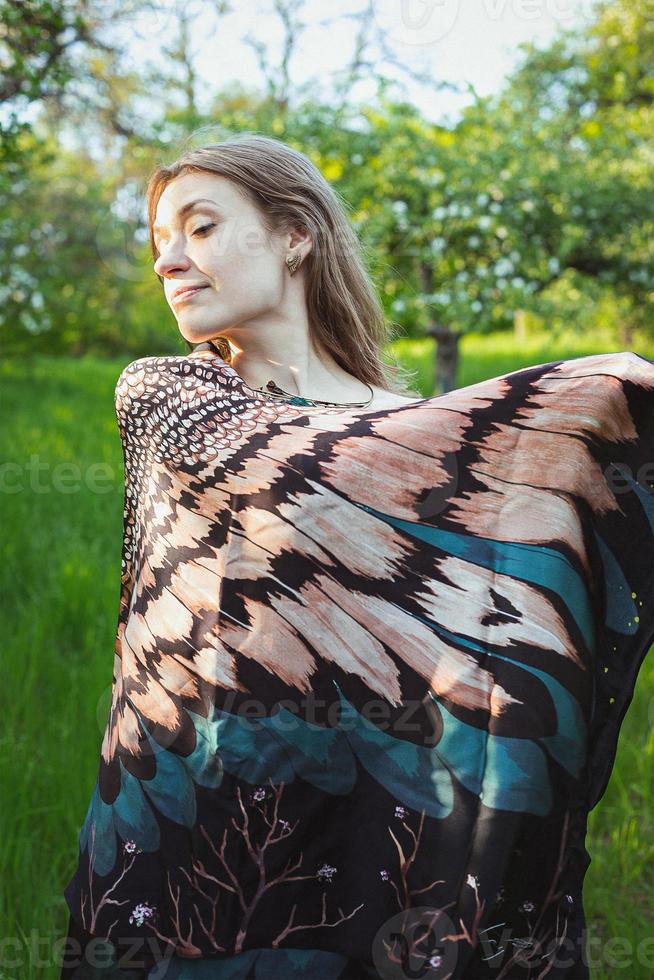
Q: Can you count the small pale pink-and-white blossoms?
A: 11